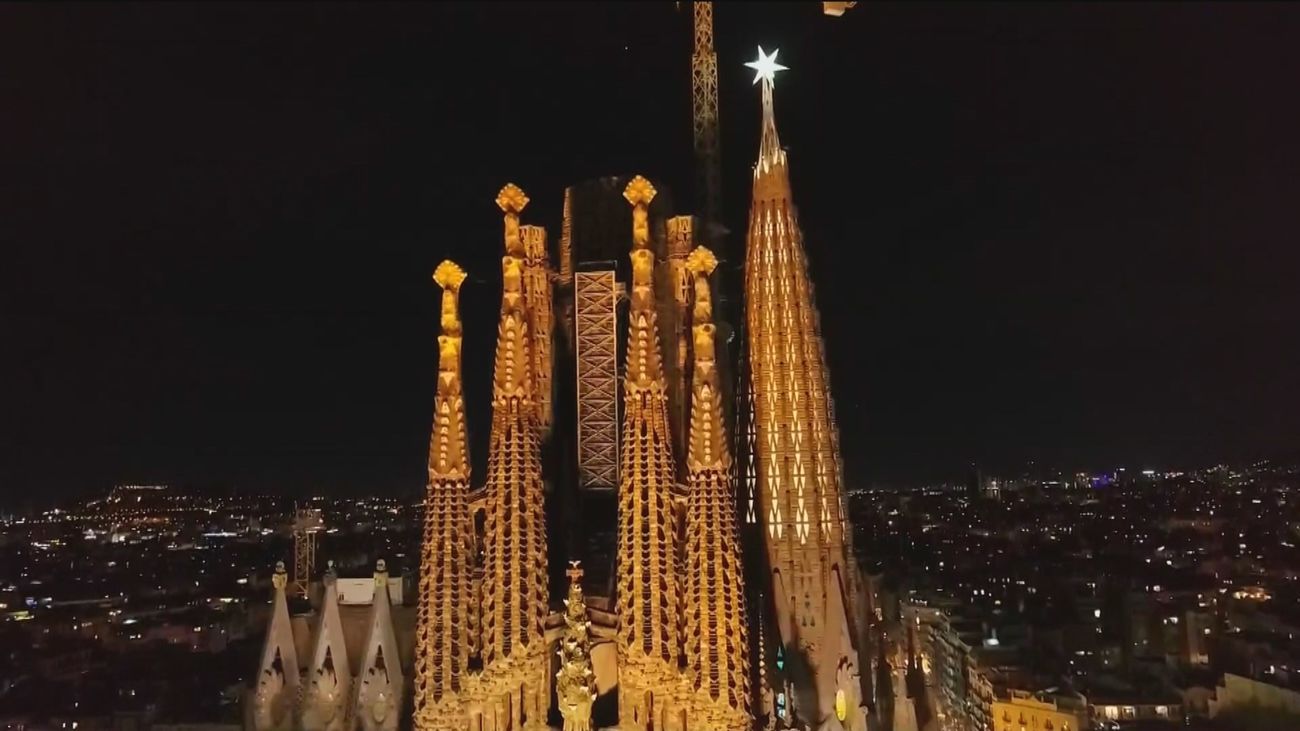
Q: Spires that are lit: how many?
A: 5